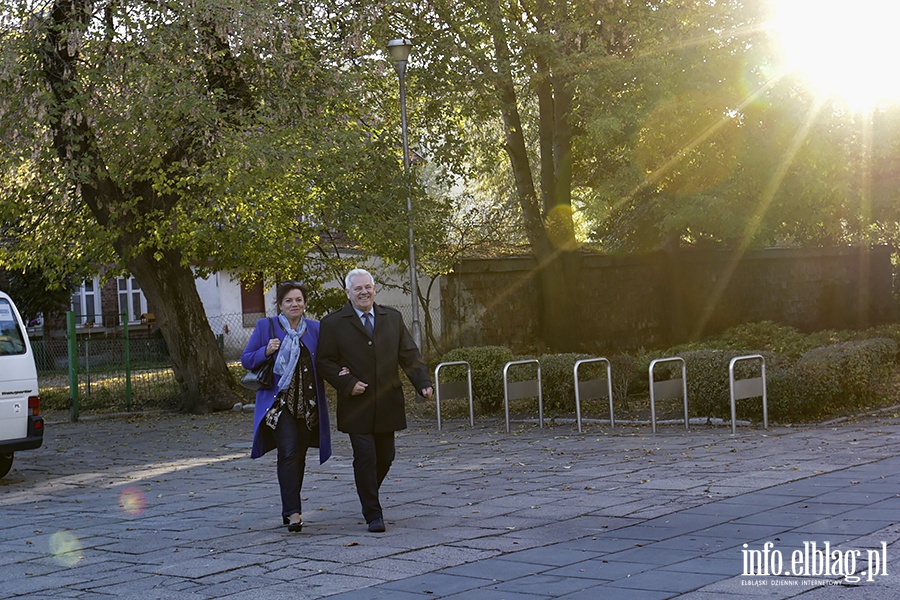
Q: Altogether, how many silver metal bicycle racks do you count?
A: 5